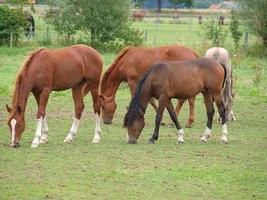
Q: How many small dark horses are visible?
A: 1